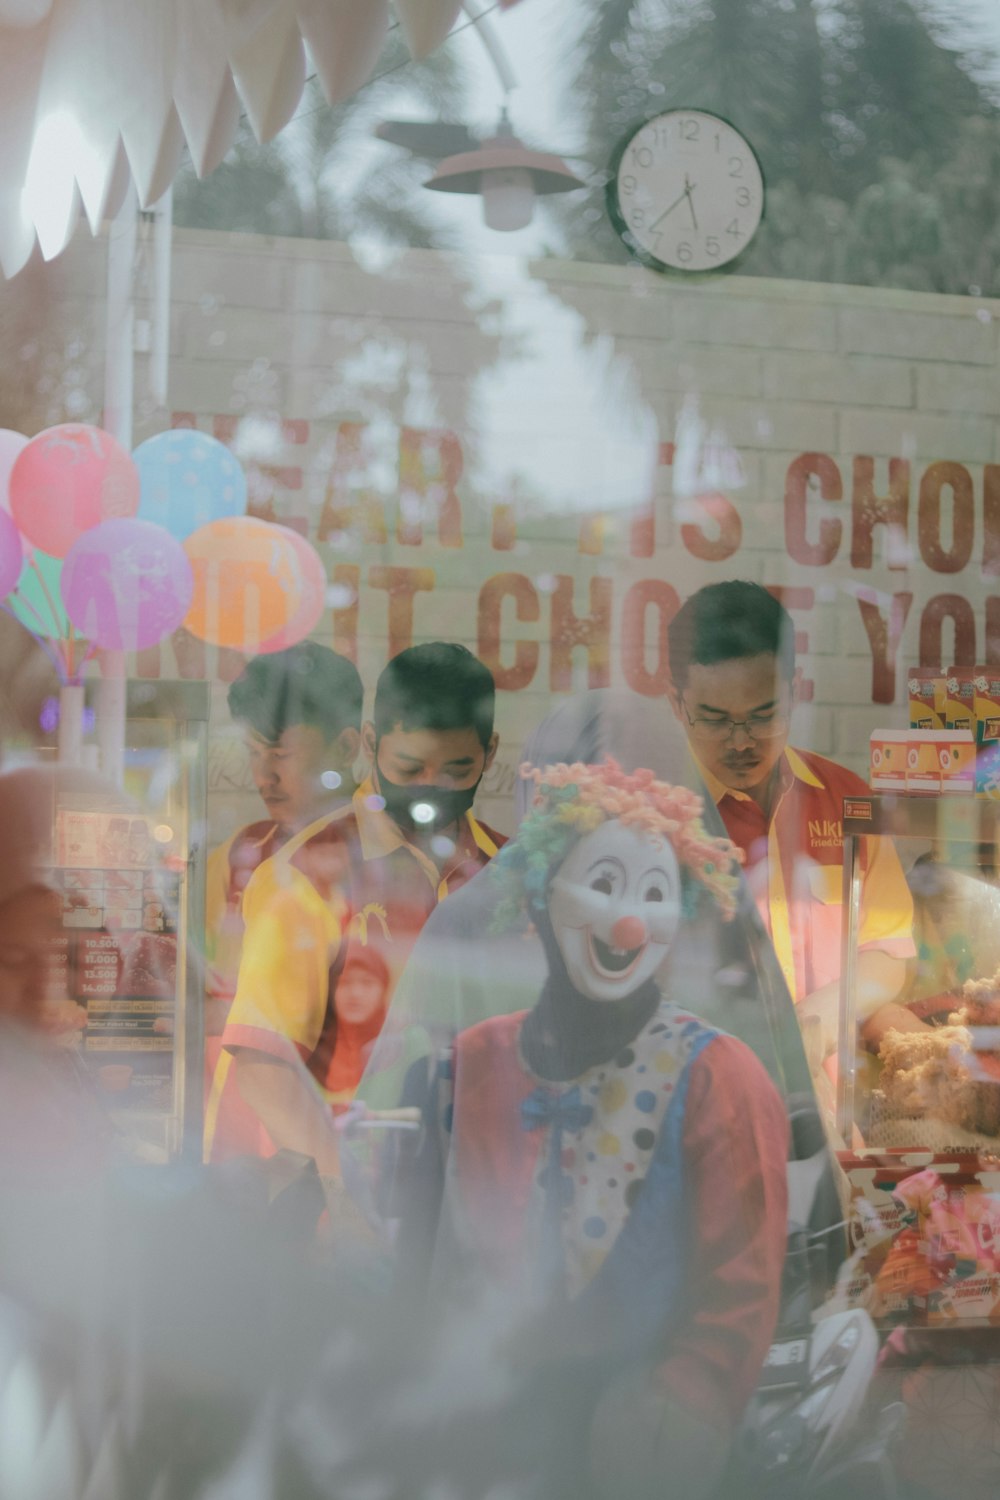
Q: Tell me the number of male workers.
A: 3